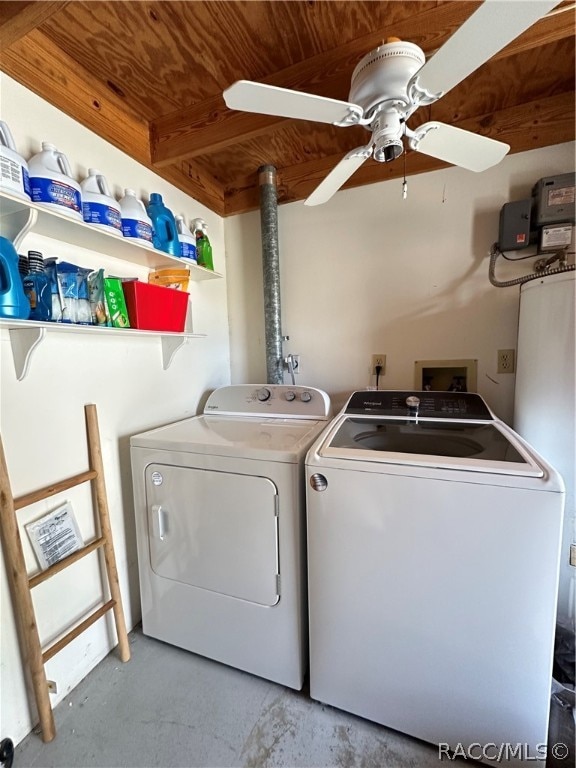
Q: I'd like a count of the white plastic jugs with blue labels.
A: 5